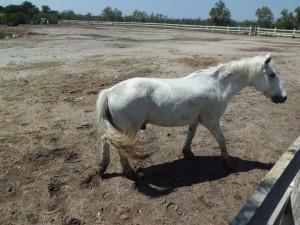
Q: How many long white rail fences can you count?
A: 1